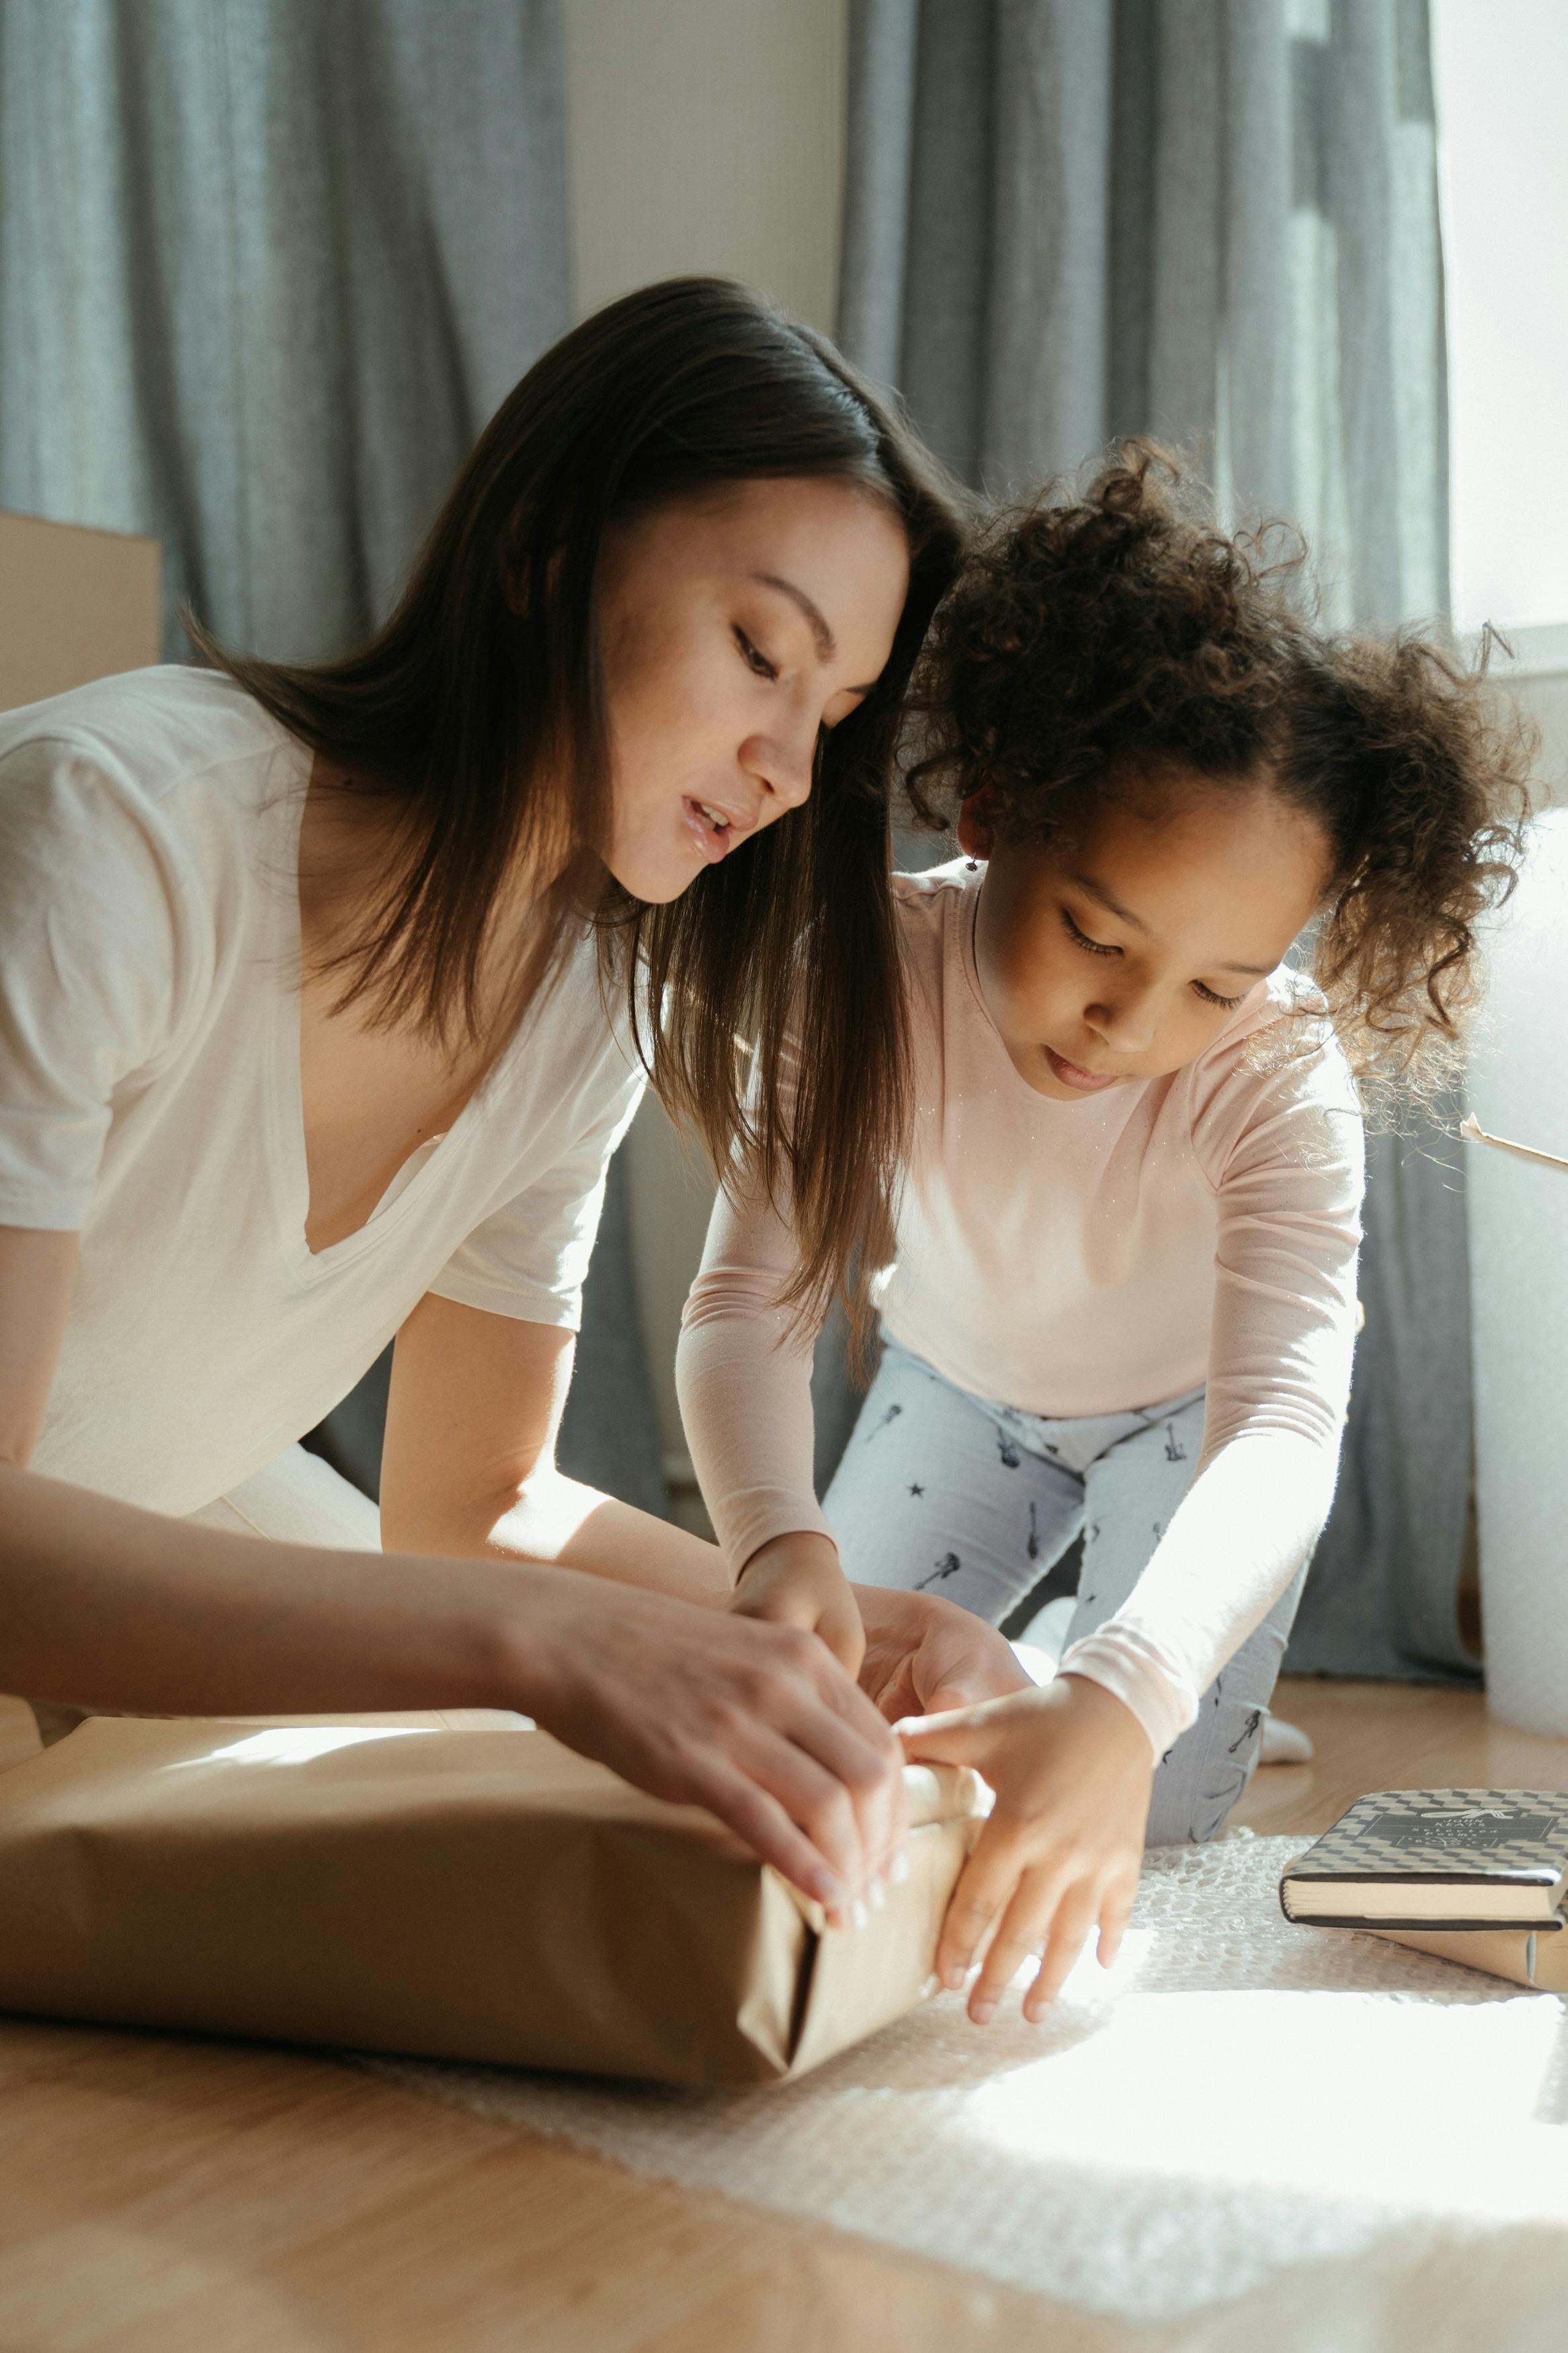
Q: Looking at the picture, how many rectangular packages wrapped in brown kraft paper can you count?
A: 1